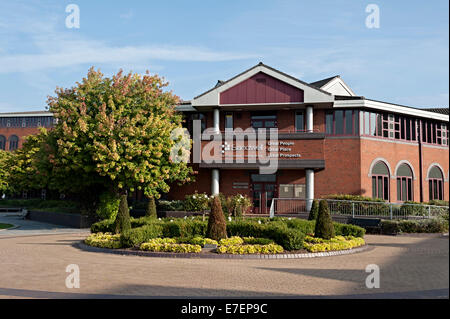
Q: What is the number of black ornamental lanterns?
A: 0